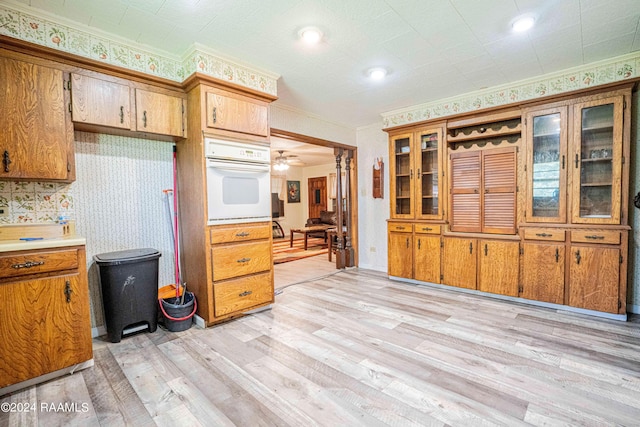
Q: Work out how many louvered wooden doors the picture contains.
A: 2